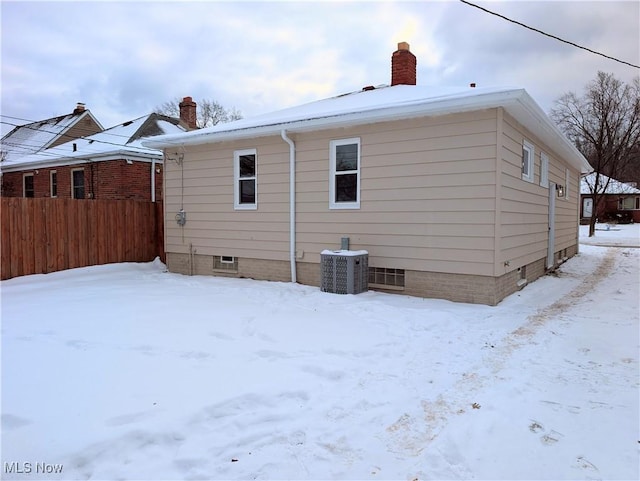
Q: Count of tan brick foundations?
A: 1